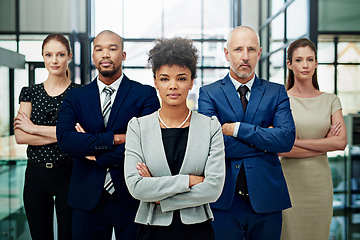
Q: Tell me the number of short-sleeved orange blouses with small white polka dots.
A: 0